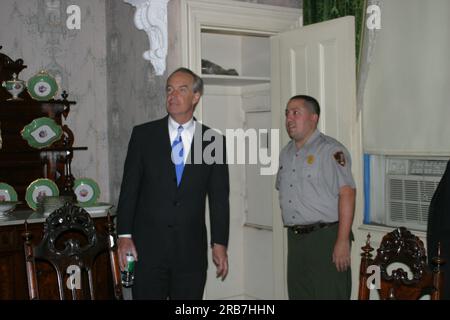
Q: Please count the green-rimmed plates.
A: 5